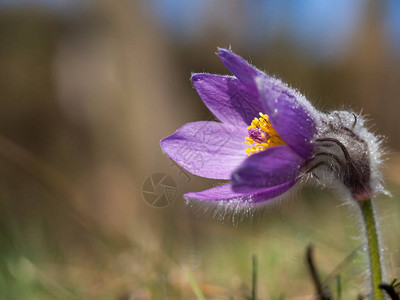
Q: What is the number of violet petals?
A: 6